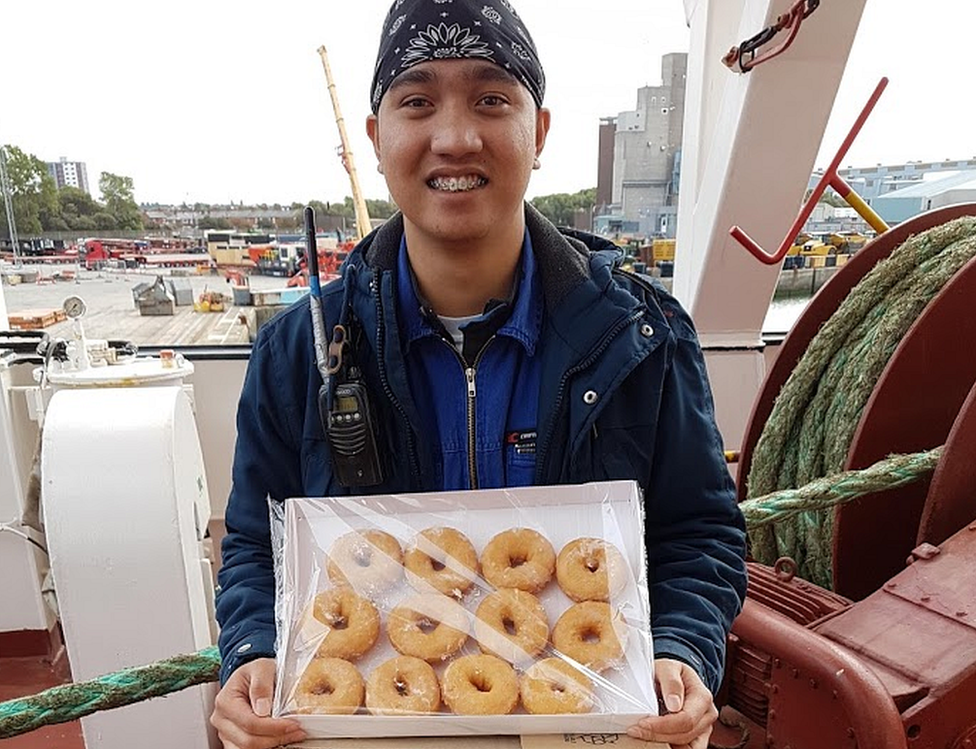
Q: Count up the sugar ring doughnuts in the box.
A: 12